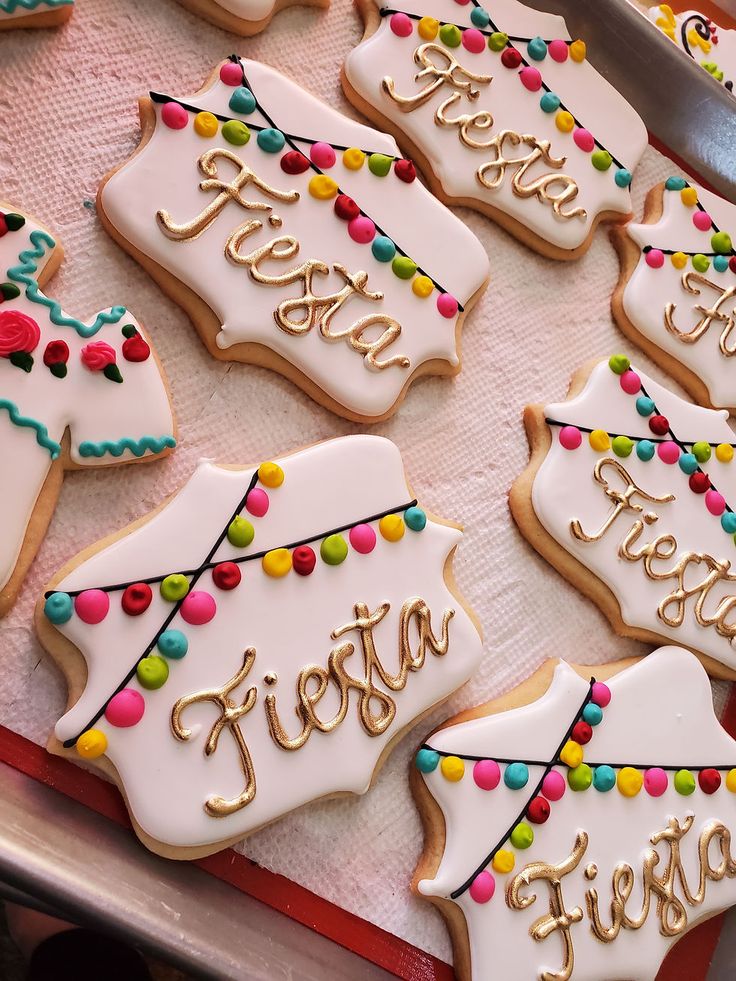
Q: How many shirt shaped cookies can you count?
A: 1